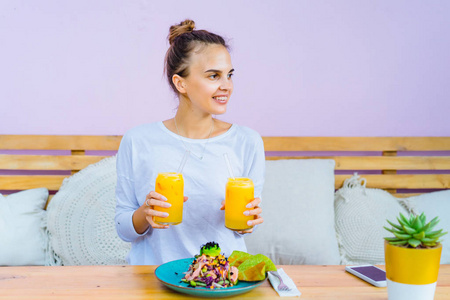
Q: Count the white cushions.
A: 5